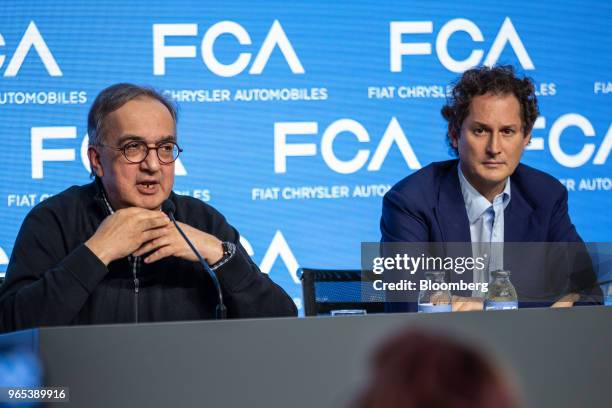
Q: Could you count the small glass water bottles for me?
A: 2